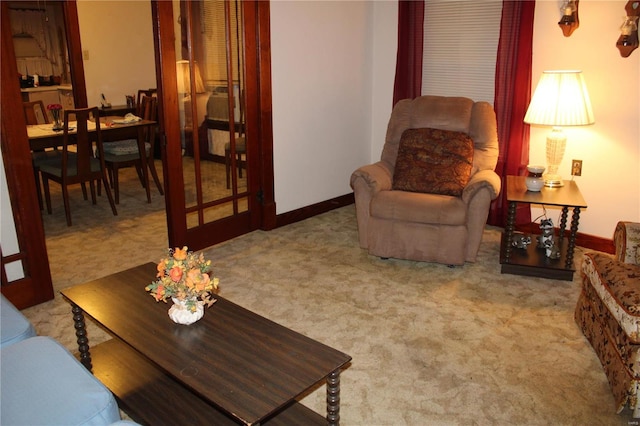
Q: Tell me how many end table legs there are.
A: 3